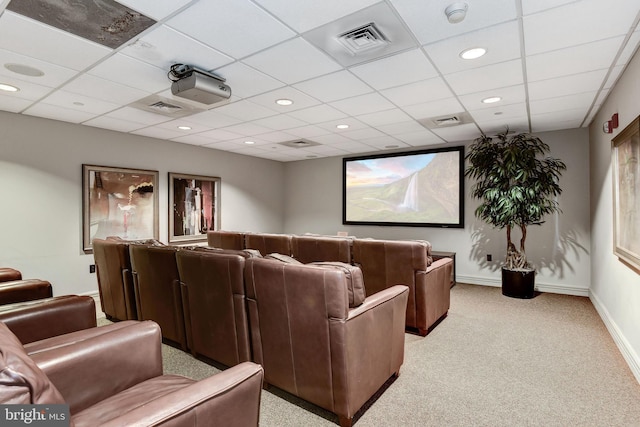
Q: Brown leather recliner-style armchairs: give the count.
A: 12